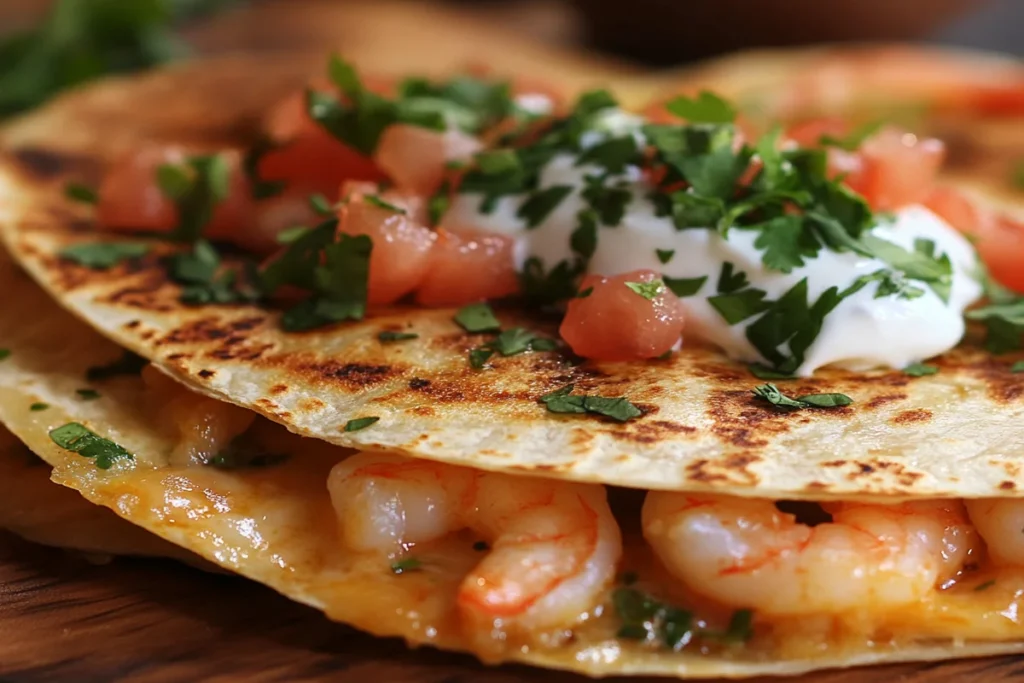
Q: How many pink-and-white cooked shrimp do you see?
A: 3